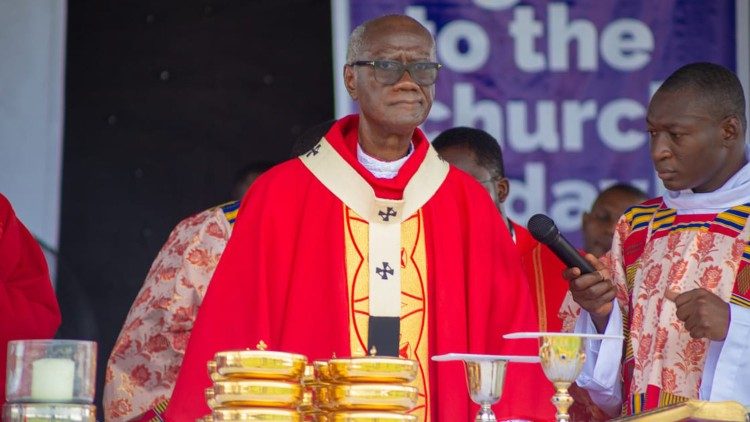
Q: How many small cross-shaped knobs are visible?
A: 2